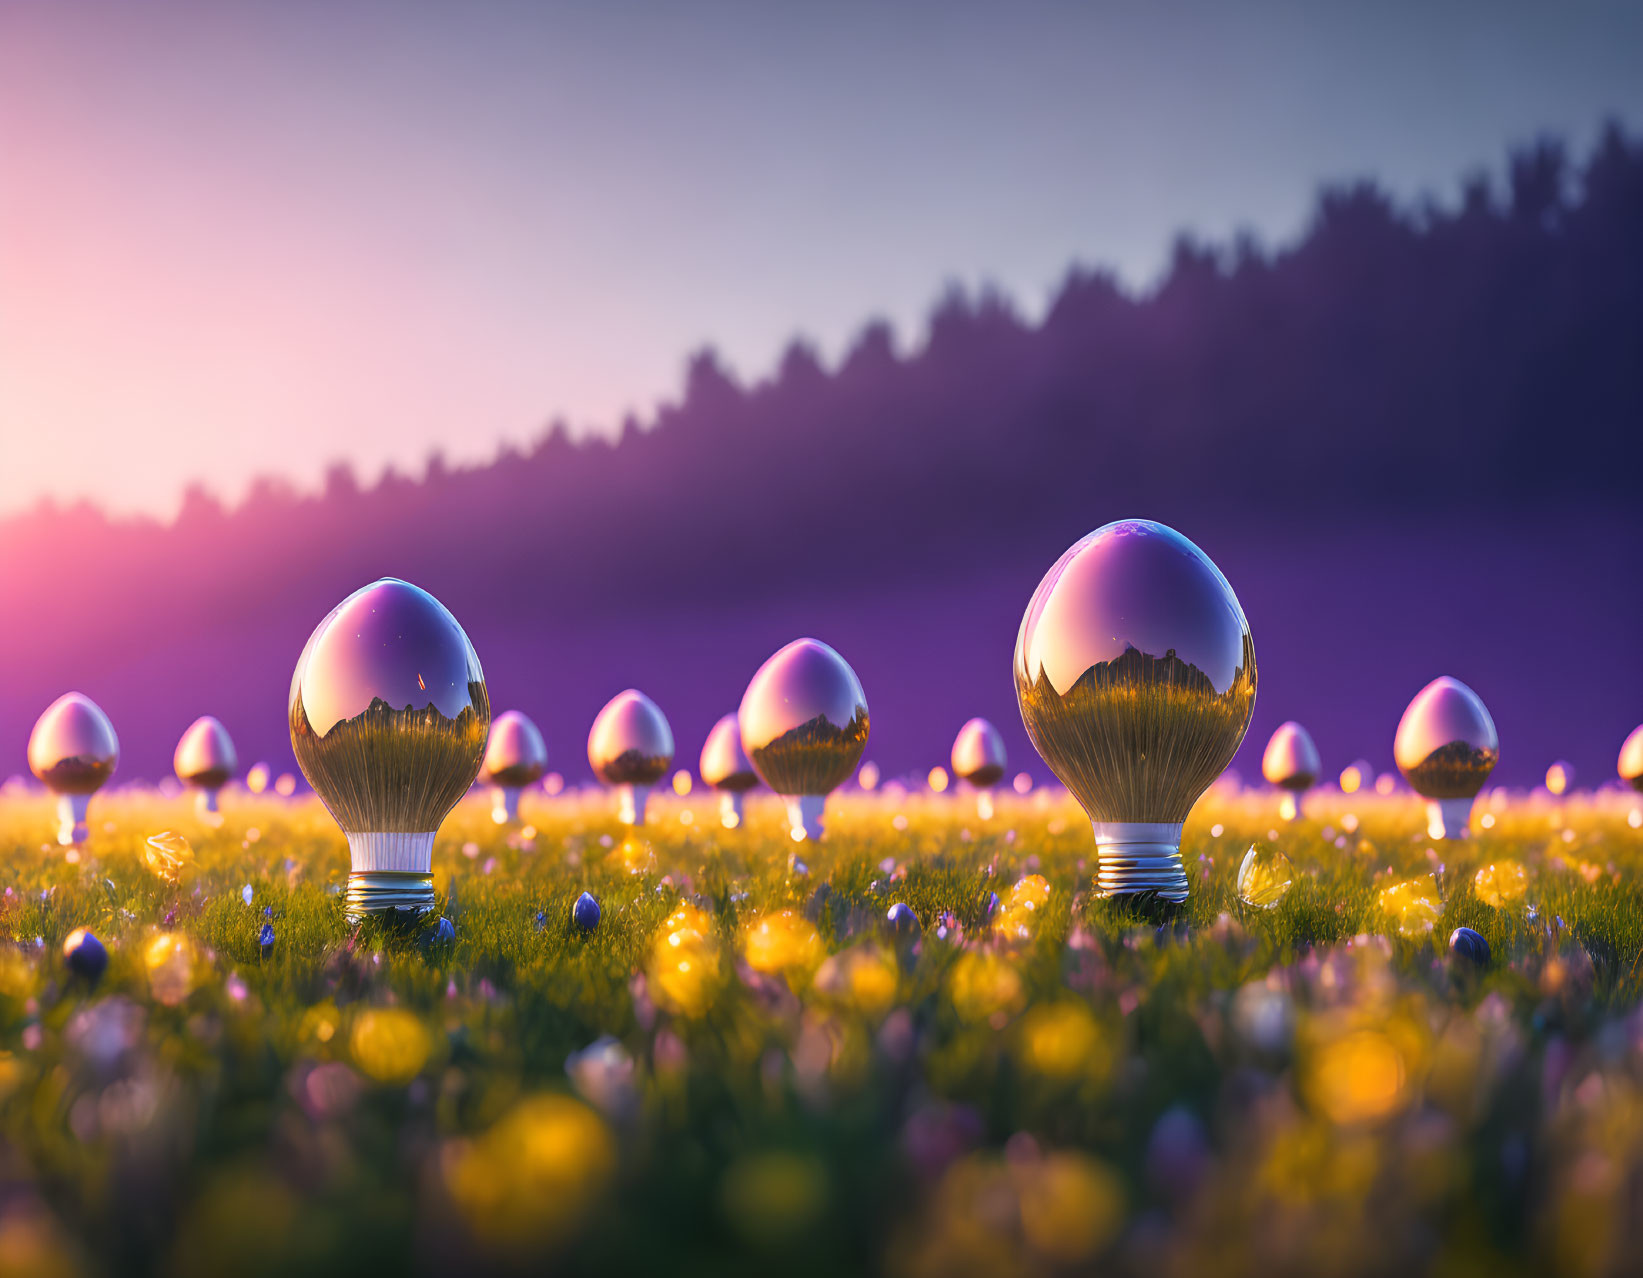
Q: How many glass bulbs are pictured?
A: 12